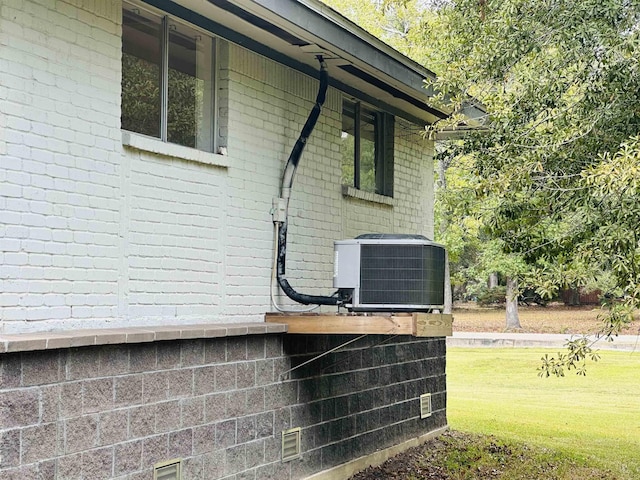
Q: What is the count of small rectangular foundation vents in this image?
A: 3